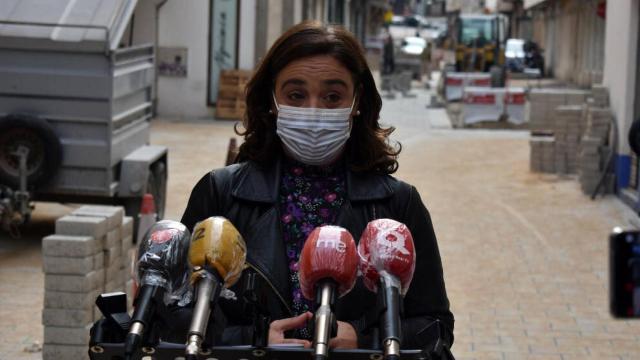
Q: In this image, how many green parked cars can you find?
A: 0